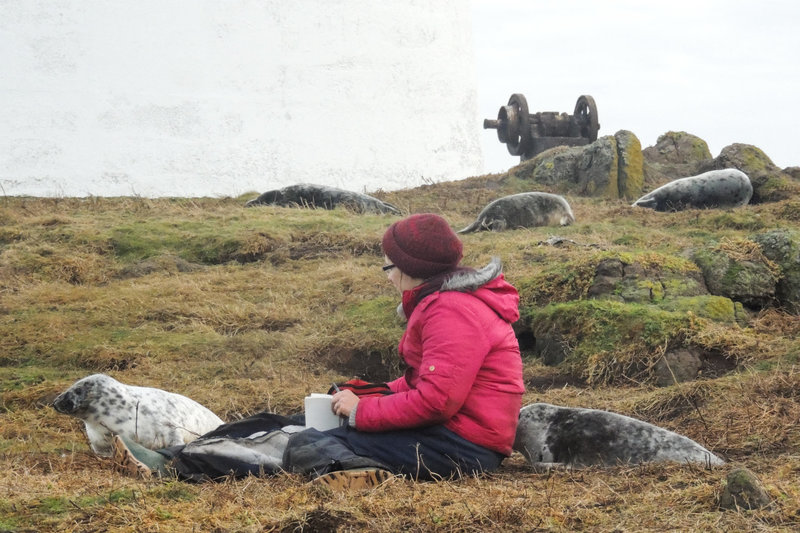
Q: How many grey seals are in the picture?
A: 5